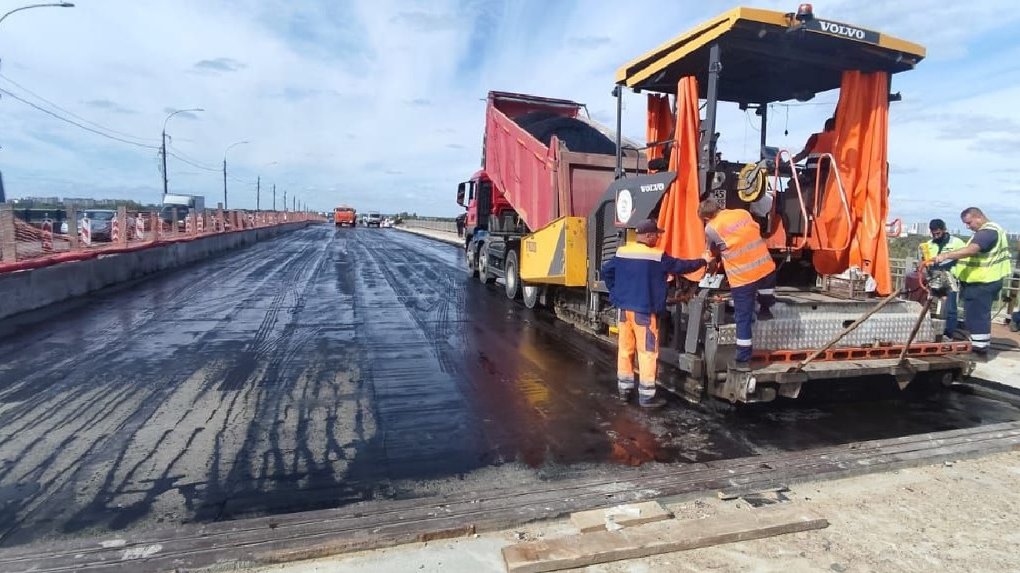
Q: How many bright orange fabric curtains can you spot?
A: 3